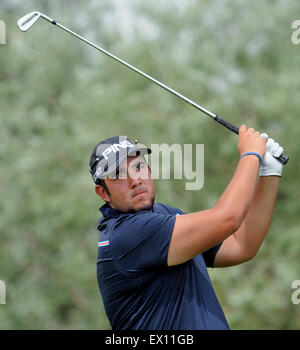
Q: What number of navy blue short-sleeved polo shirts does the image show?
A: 1